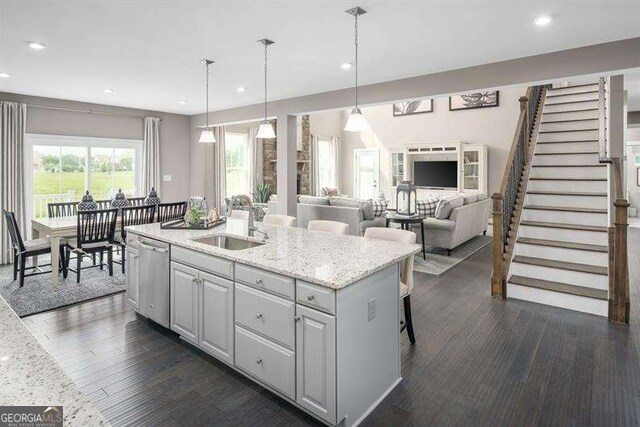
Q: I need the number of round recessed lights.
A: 7